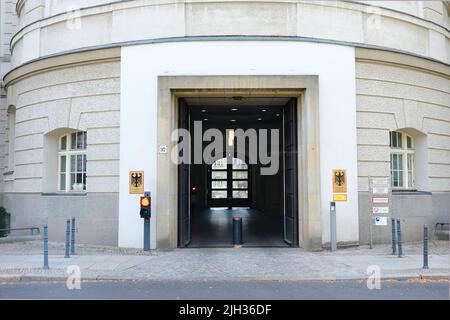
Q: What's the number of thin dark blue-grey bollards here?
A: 6